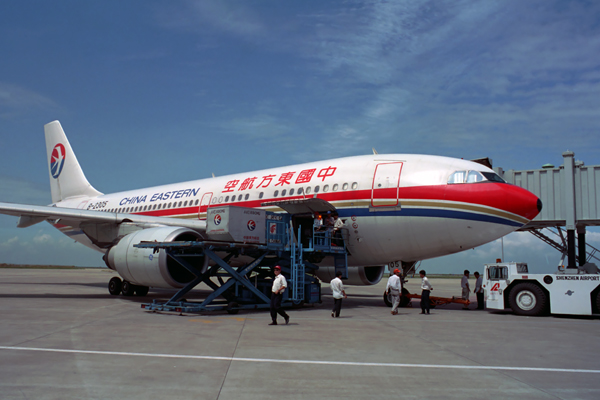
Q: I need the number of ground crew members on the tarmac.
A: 6